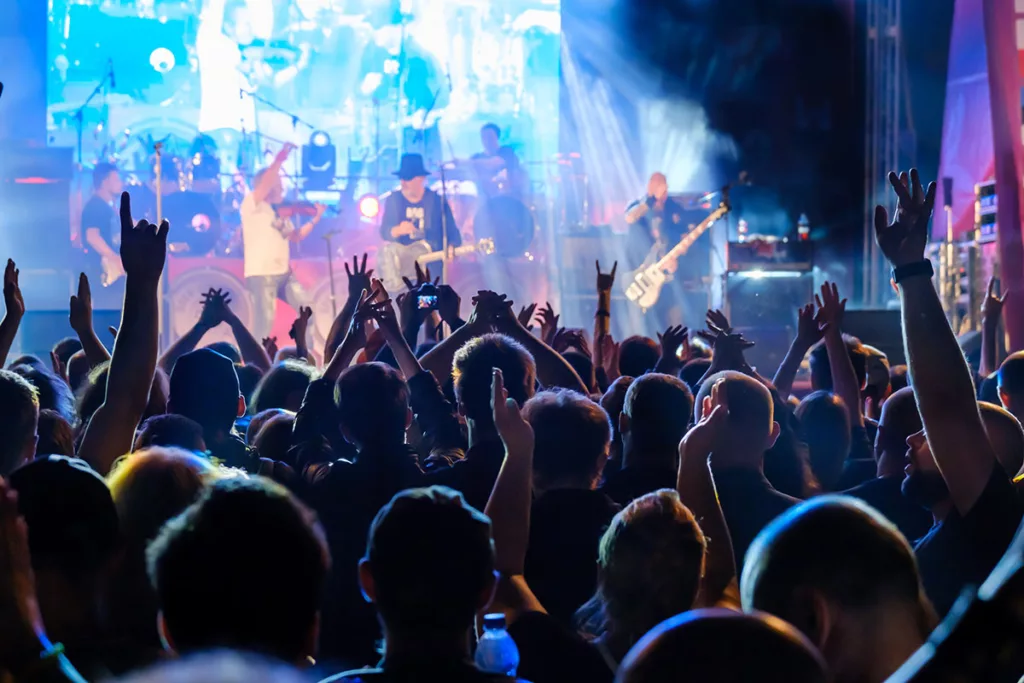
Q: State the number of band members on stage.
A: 5